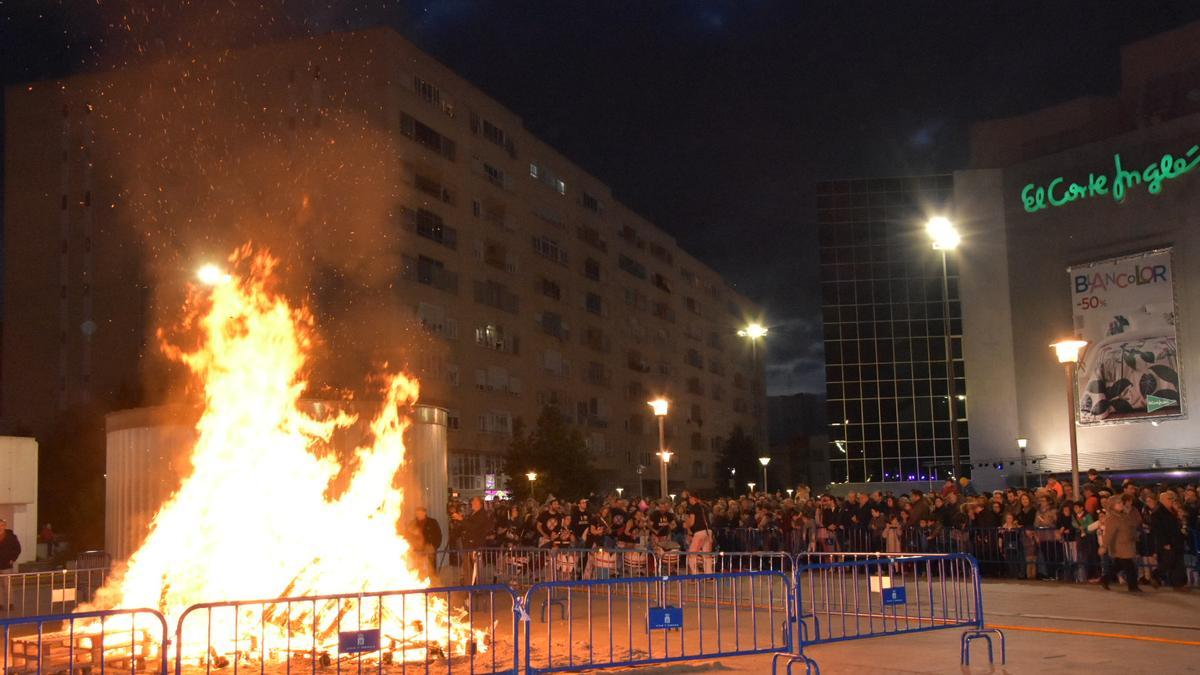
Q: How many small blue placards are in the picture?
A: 3